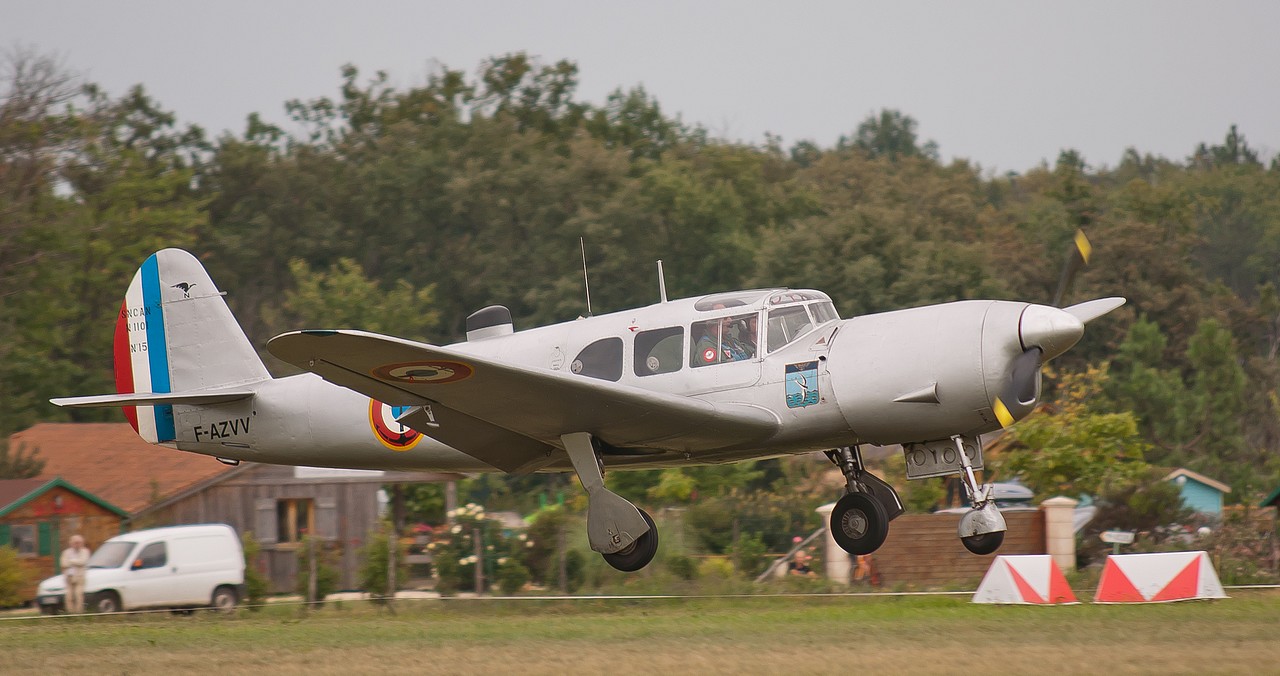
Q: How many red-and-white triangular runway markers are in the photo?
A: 2